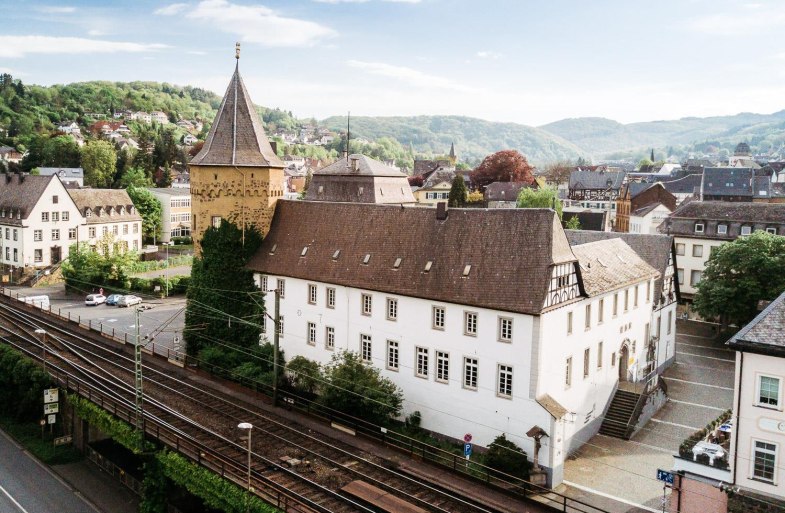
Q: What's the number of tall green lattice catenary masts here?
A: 1